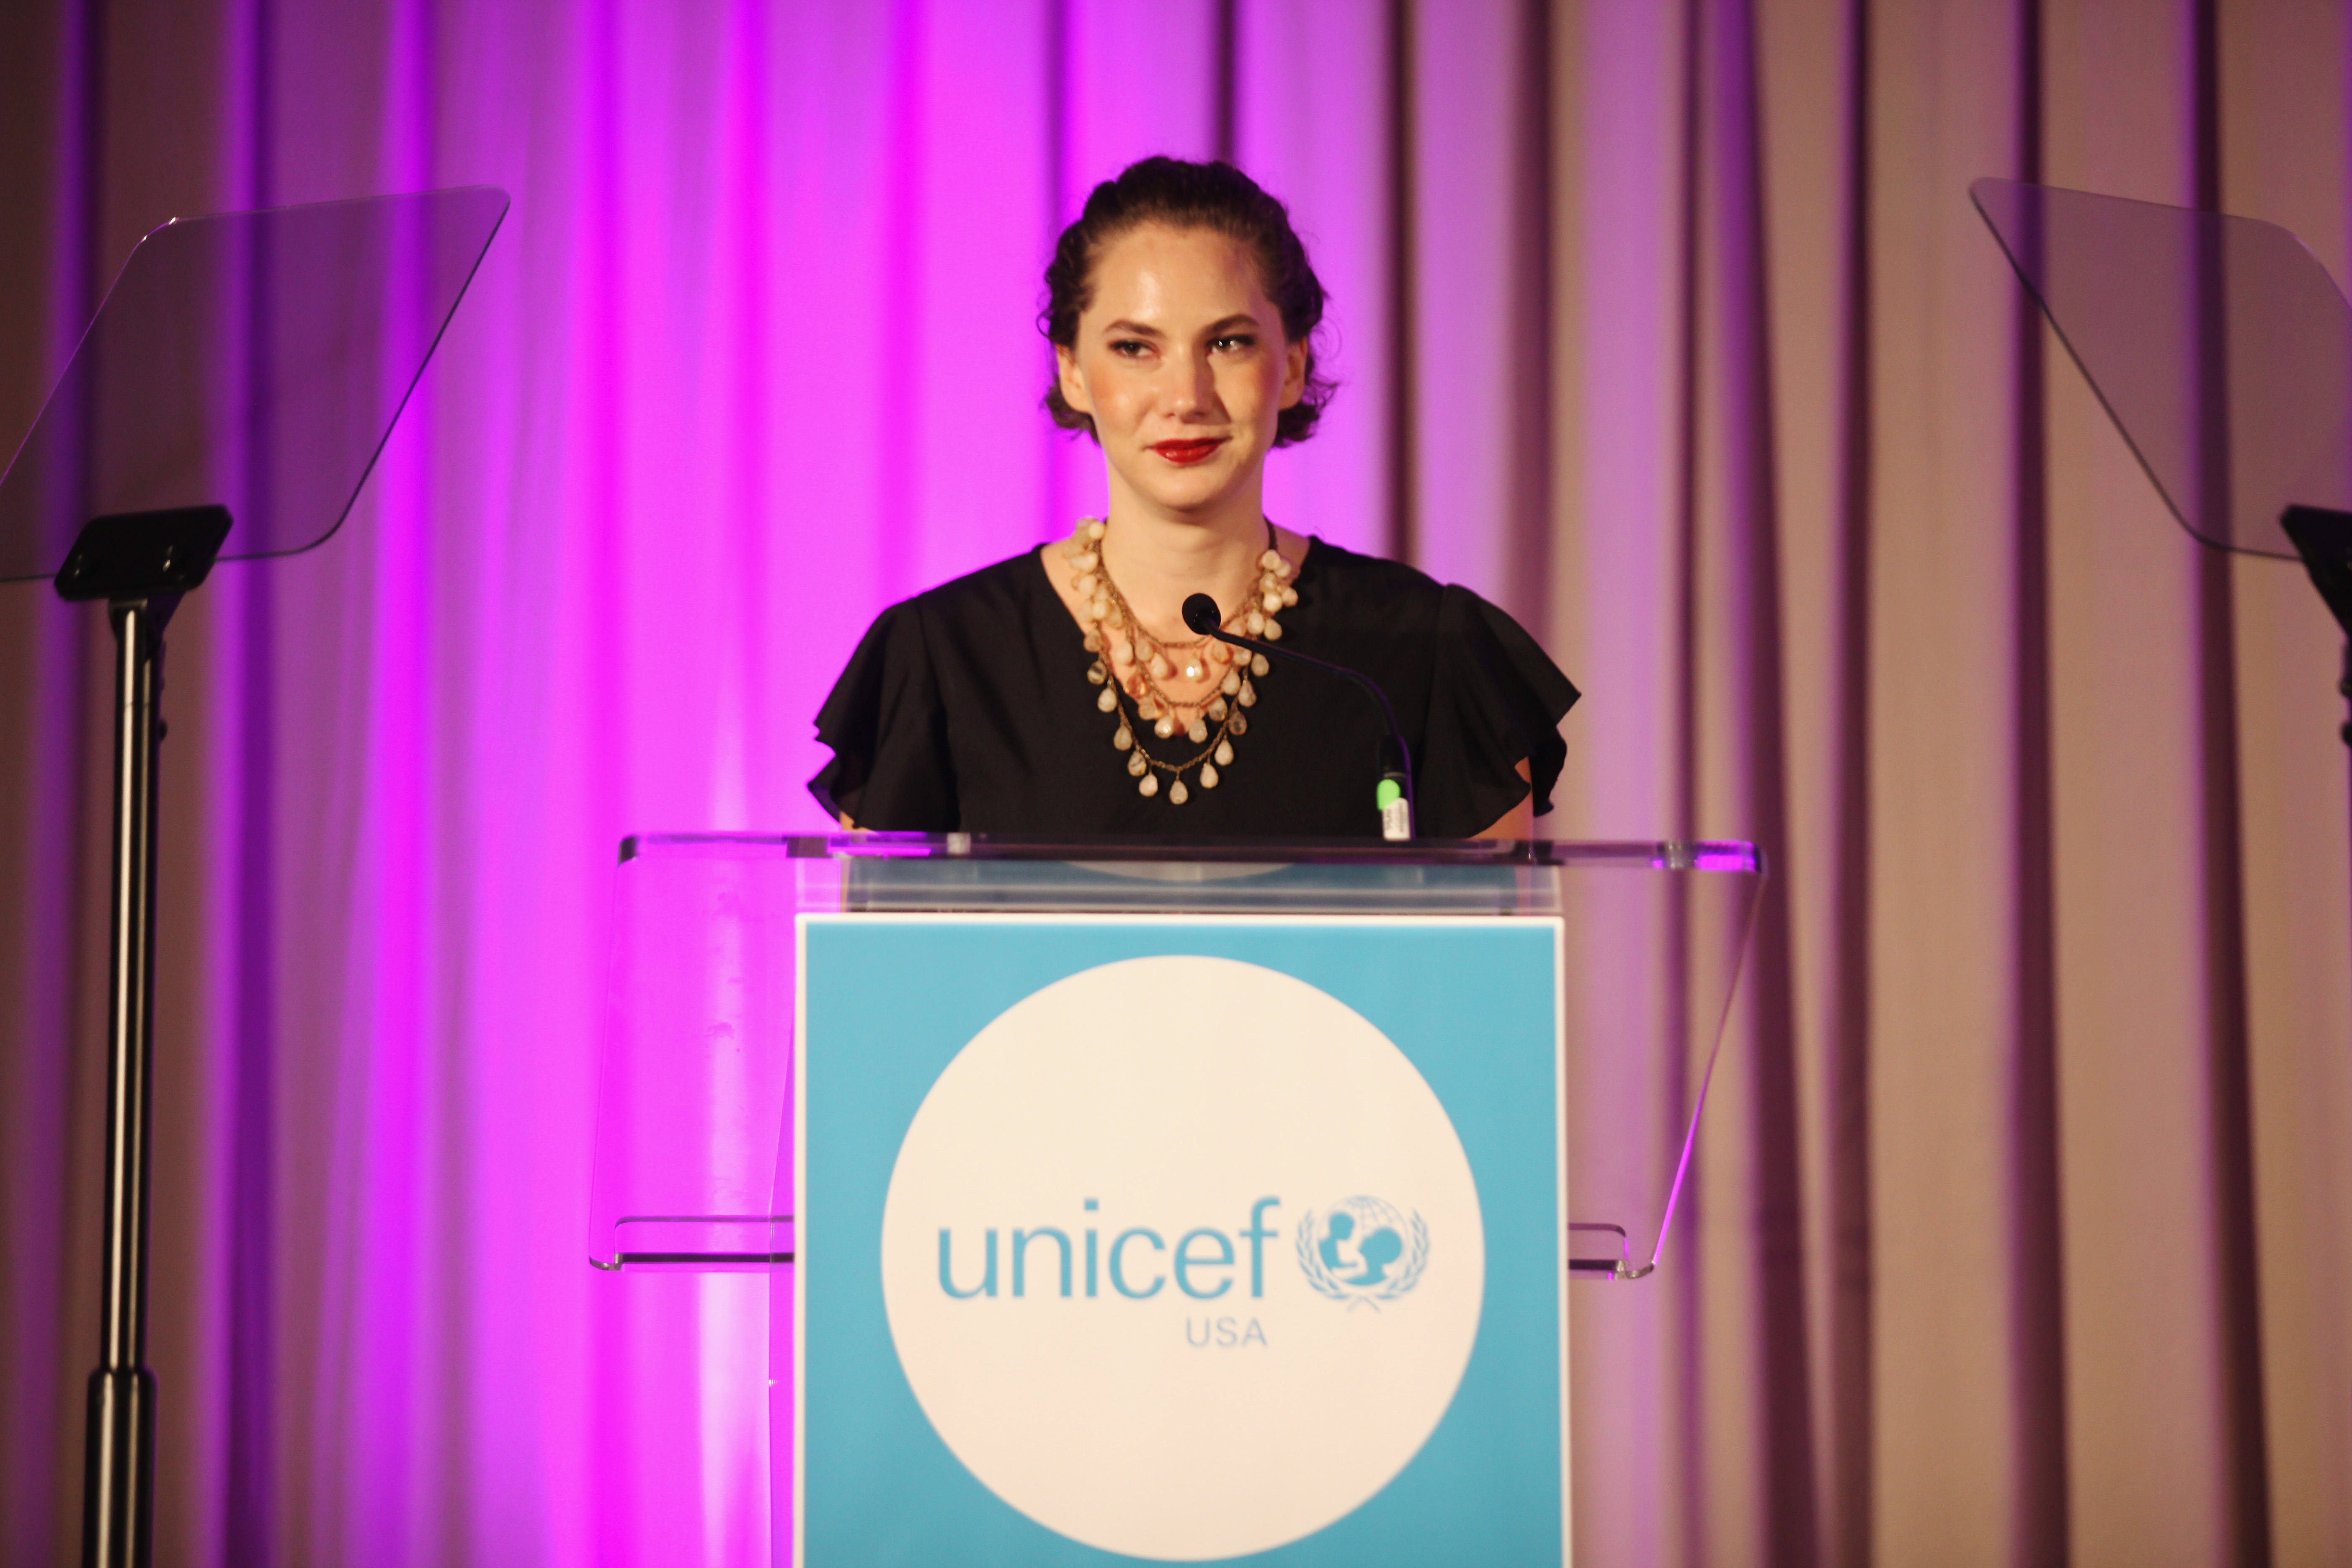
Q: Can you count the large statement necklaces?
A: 1